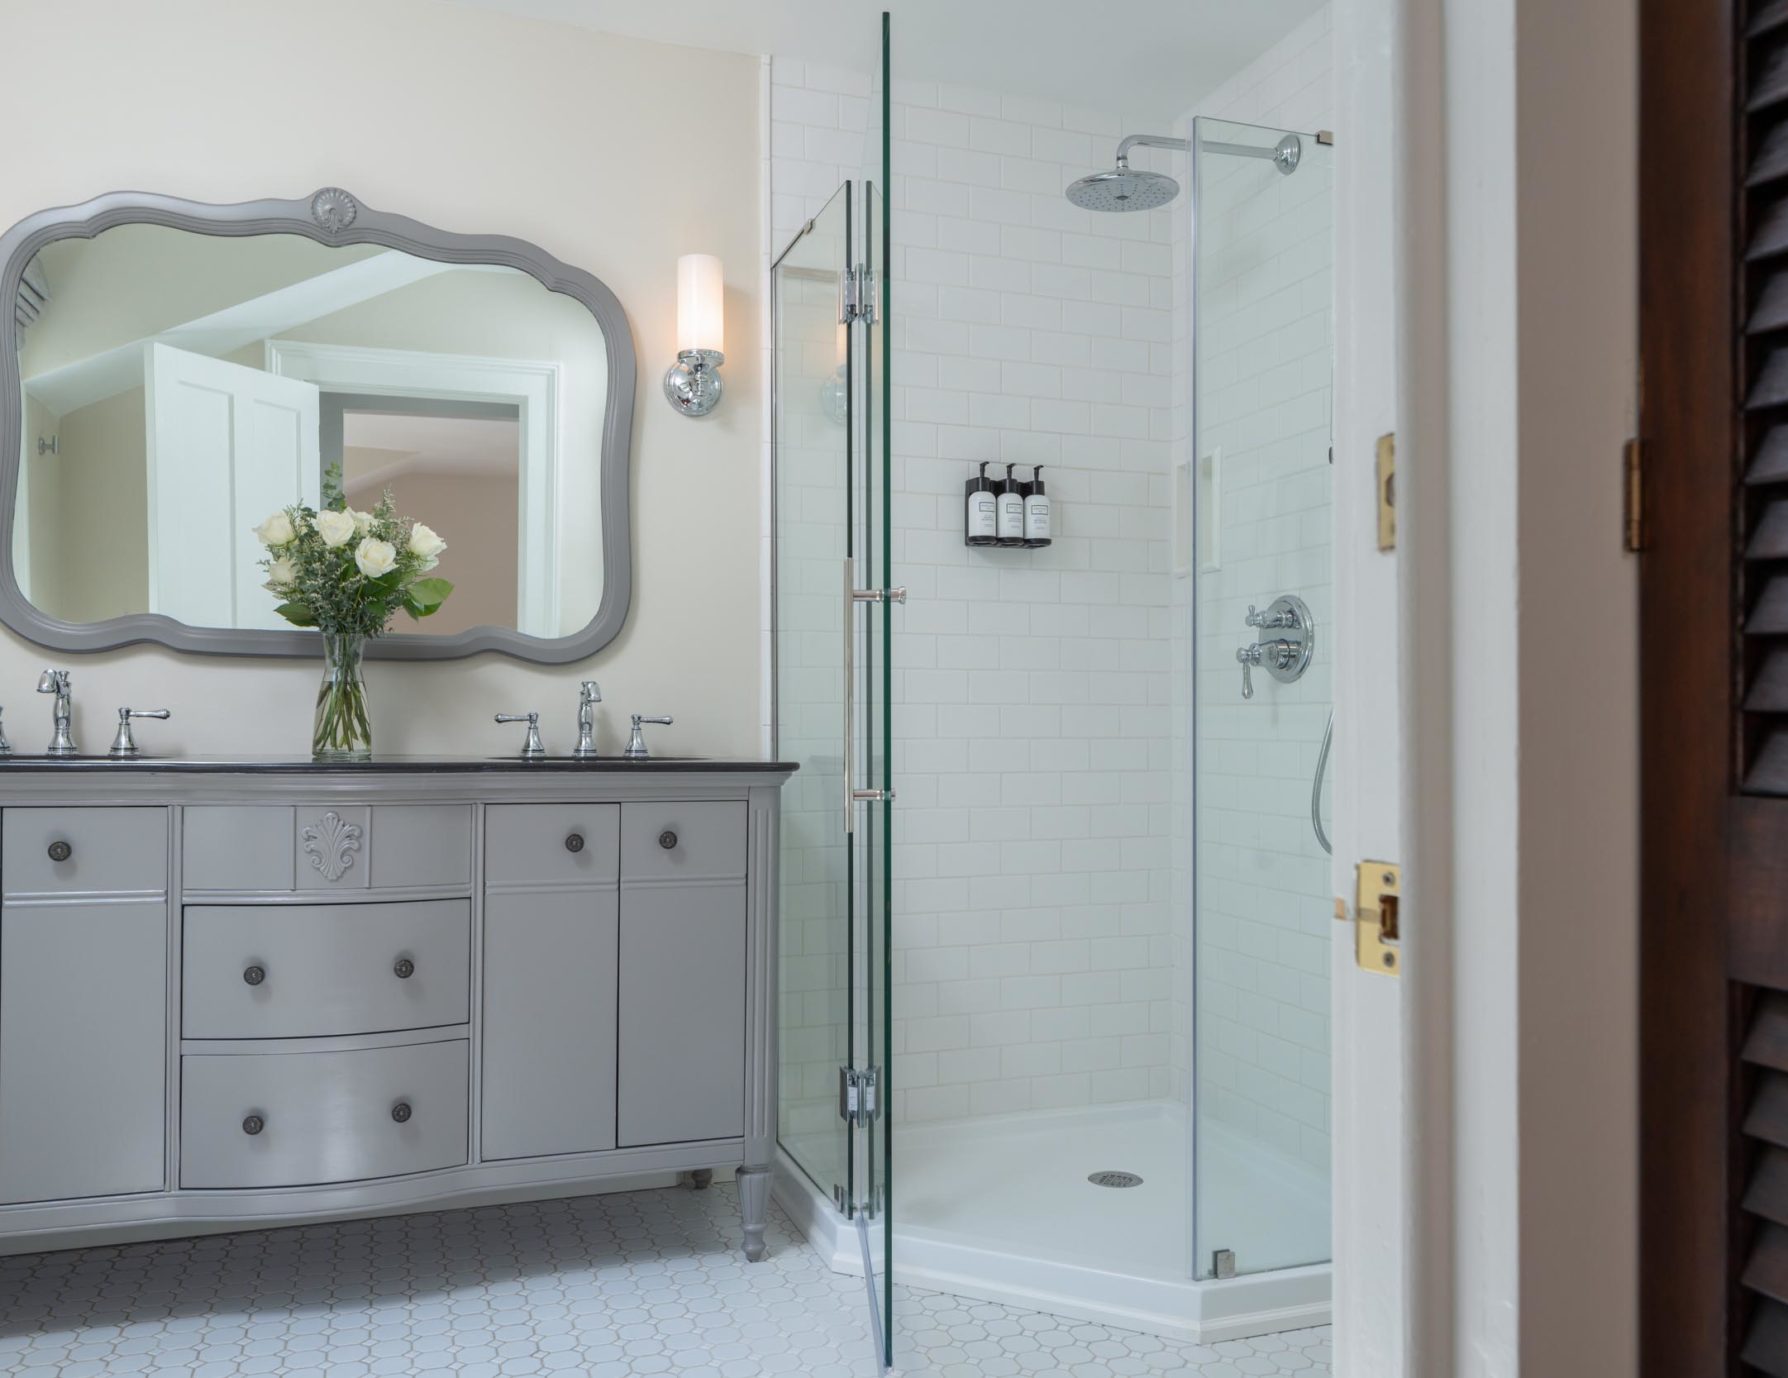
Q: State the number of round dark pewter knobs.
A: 7